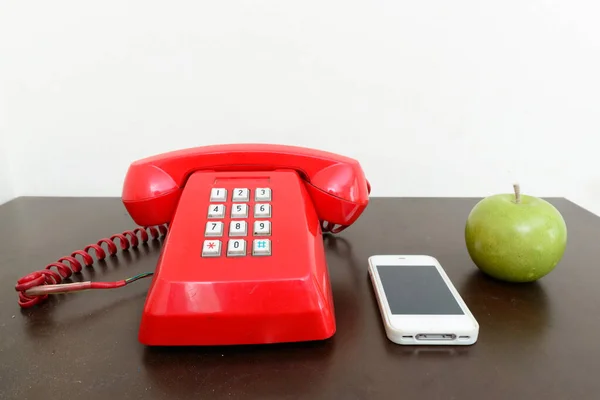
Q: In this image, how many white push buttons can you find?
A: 12